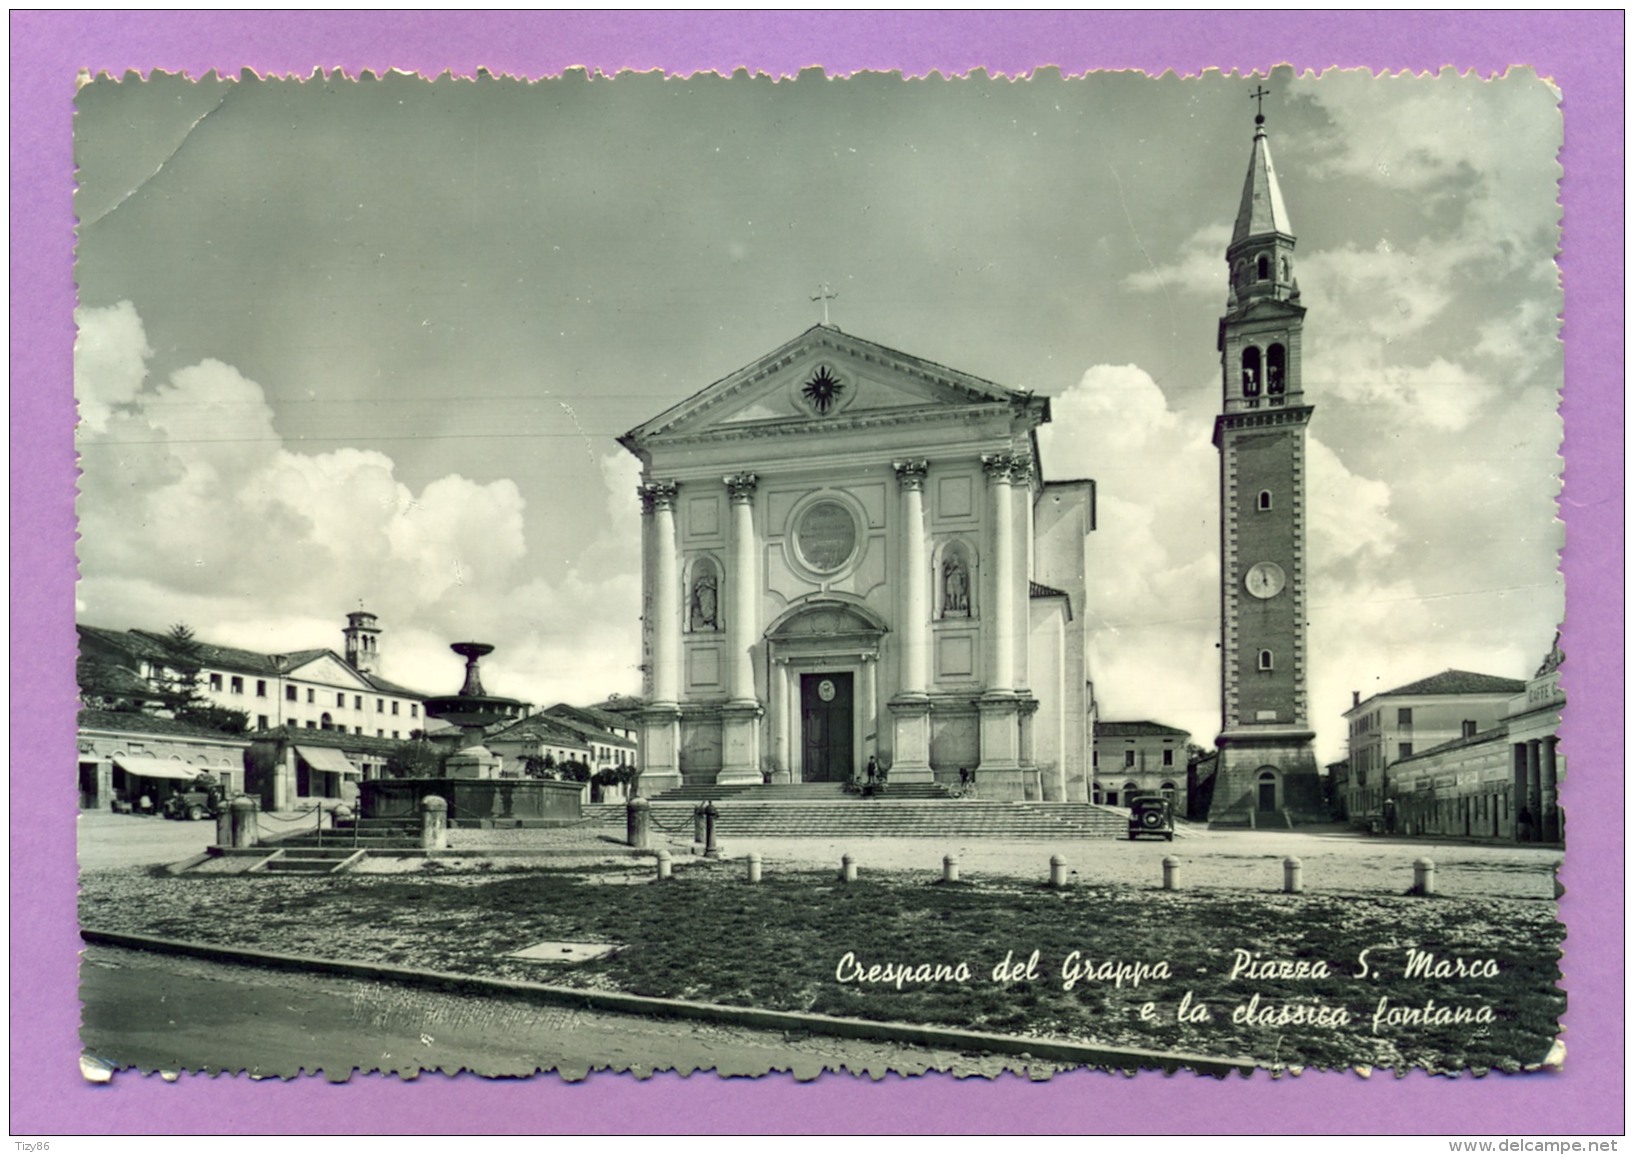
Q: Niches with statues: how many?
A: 2